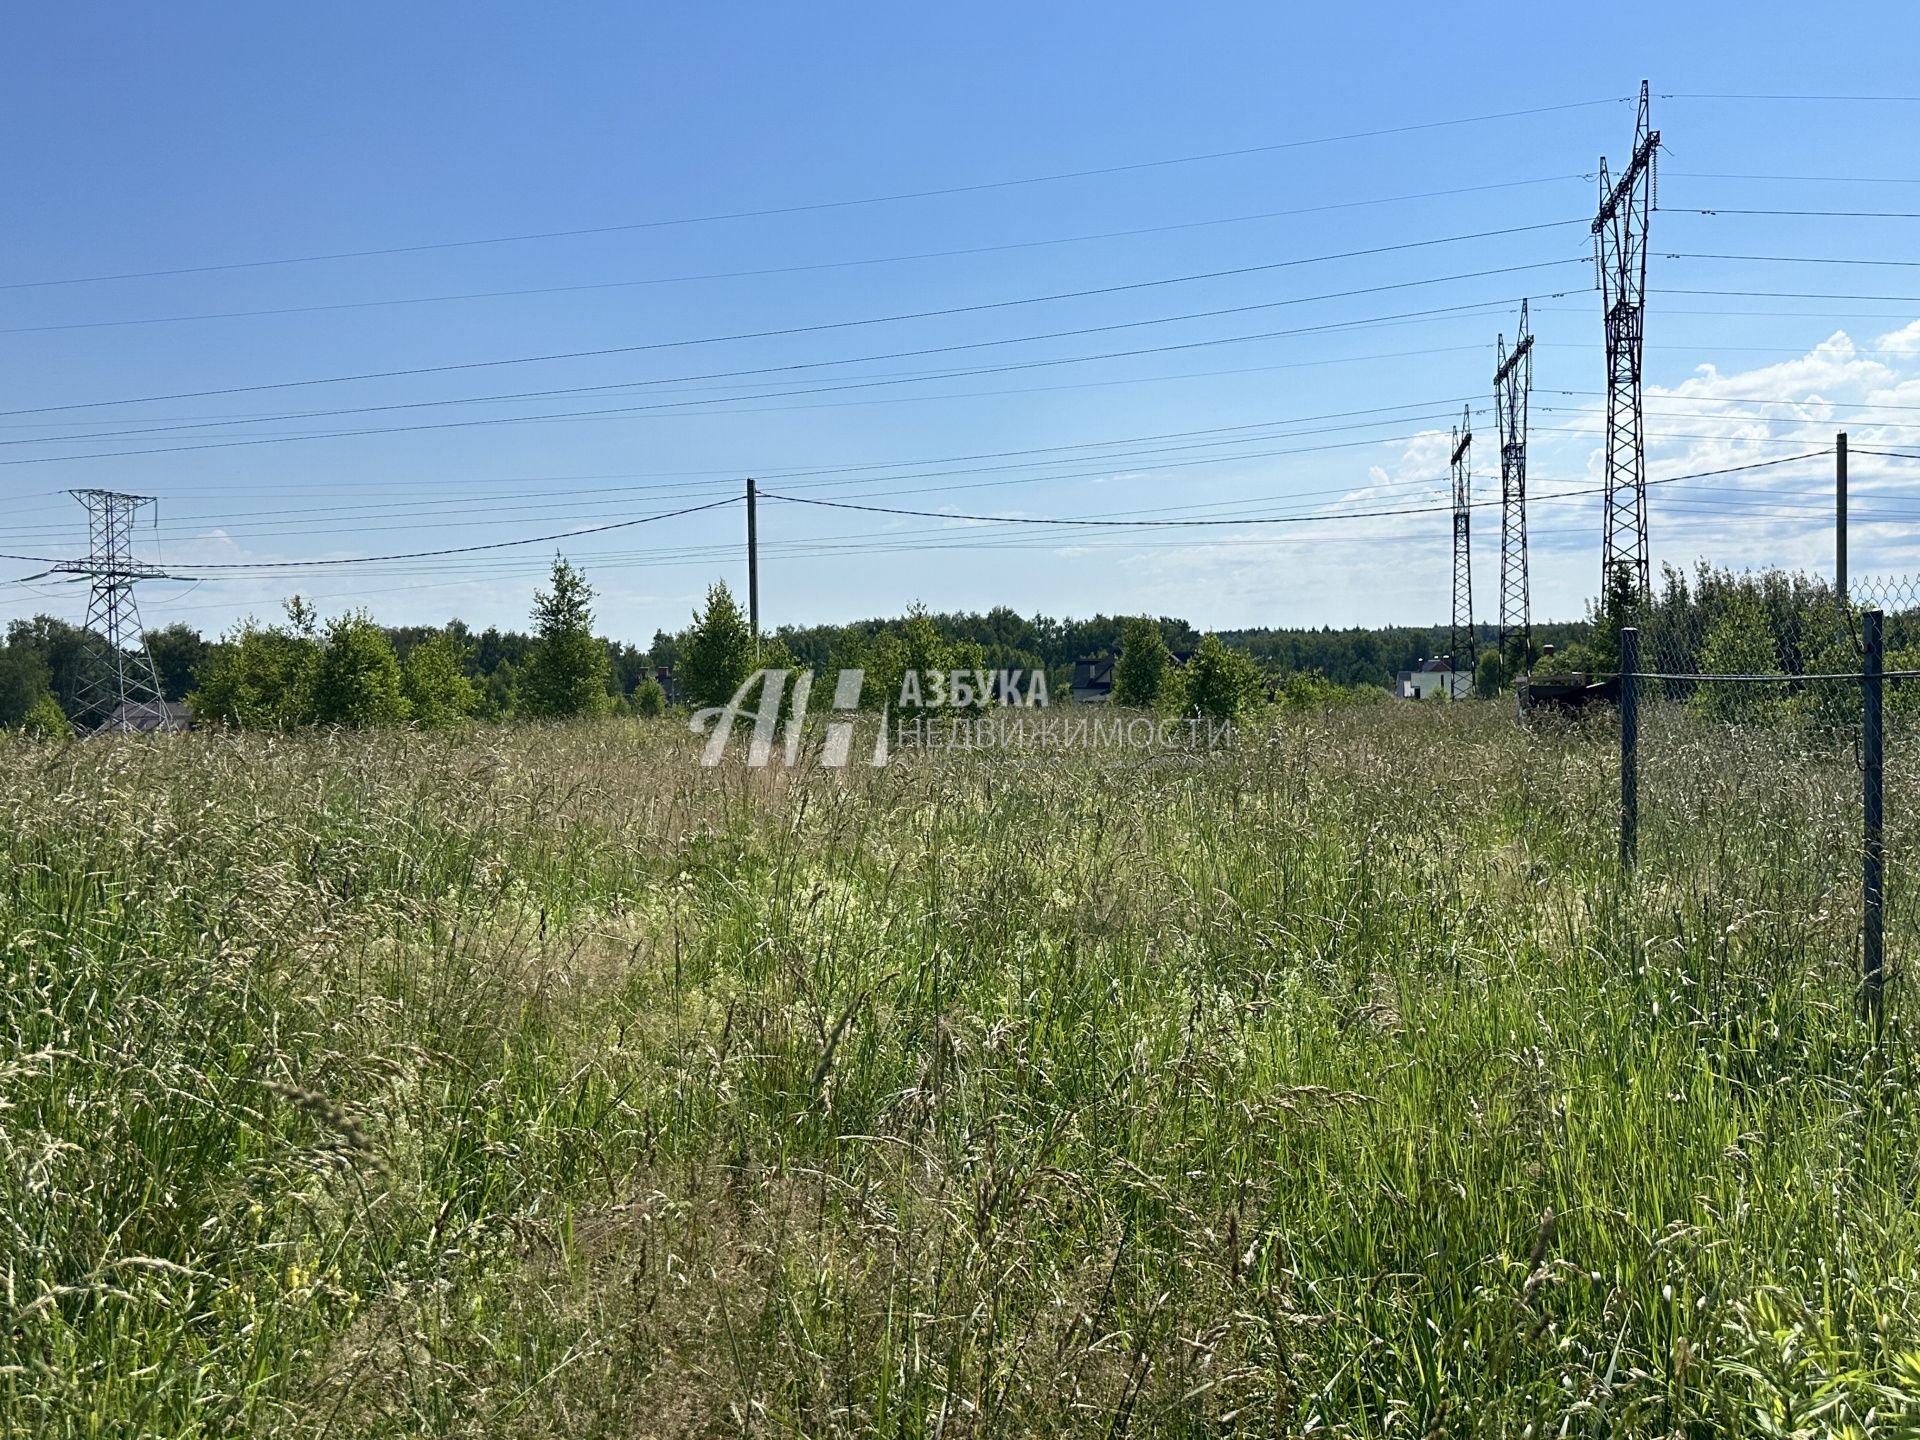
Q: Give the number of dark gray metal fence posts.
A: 2